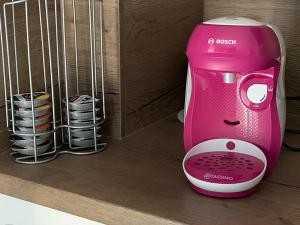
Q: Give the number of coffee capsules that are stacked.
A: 11